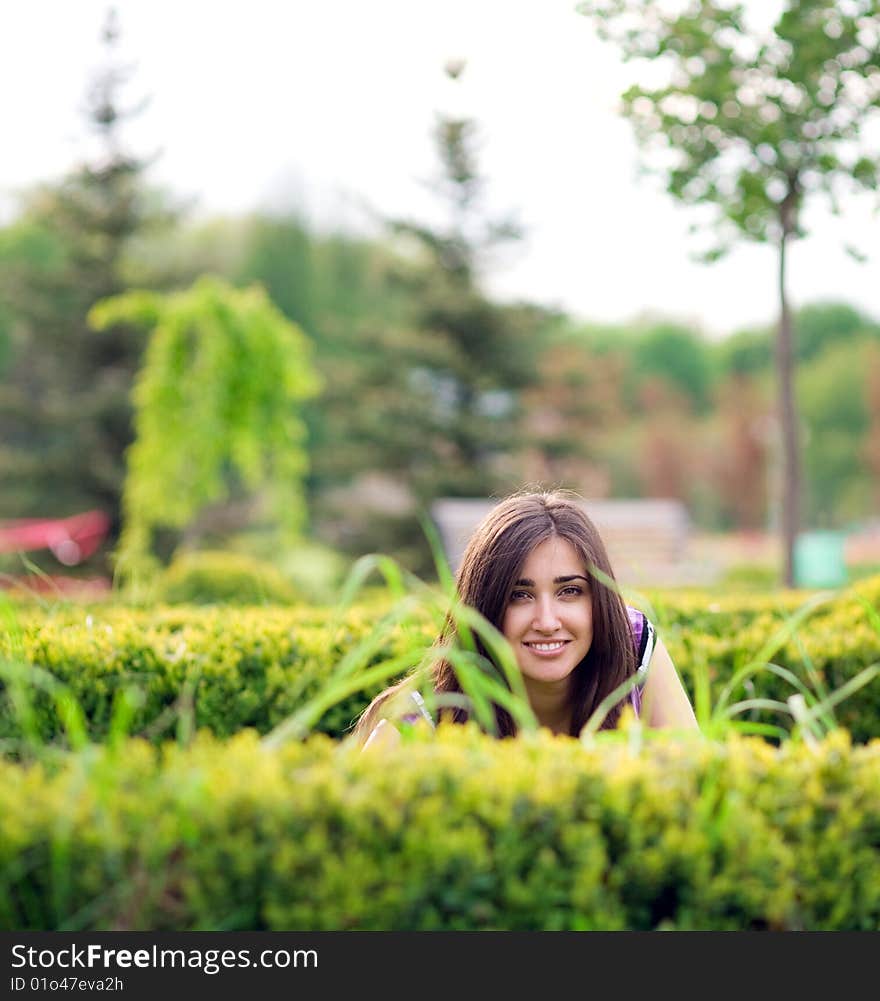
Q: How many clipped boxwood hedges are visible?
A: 2